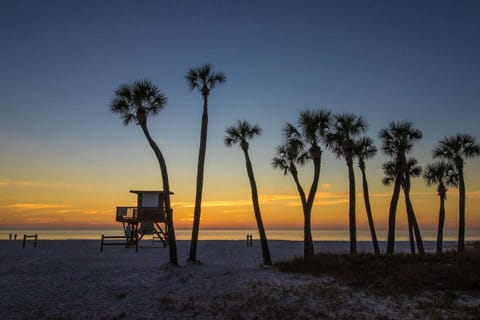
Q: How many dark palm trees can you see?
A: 11